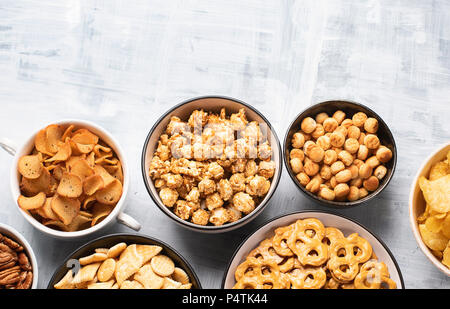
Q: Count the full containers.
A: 3